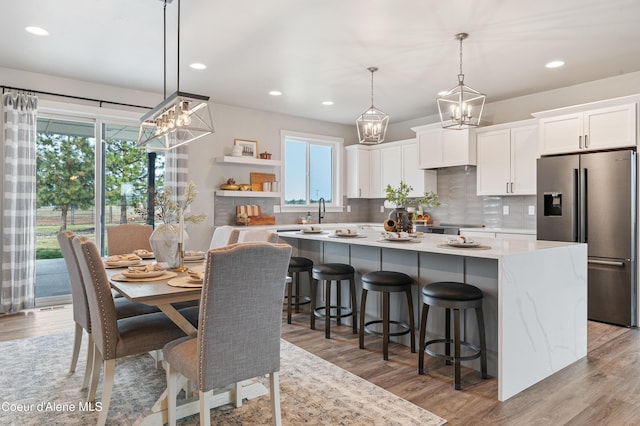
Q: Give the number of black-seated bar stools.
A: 4